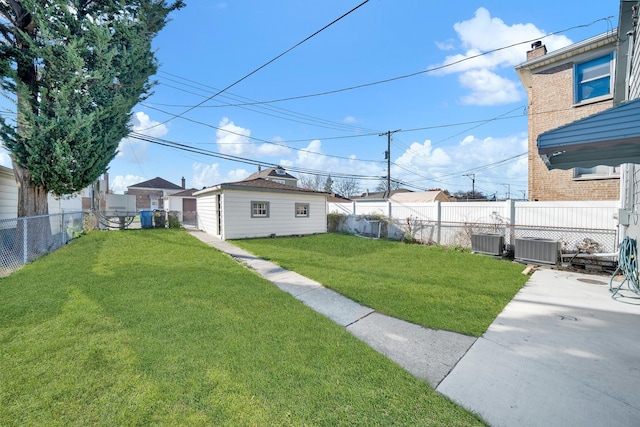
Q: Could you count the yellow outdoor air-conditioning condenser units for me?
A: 0